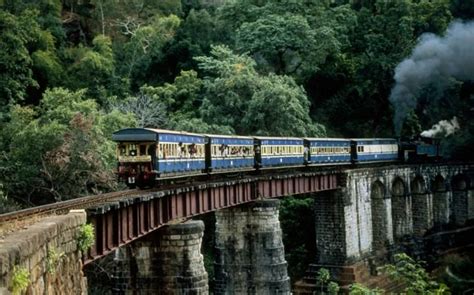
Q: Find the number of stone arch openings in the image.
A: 5